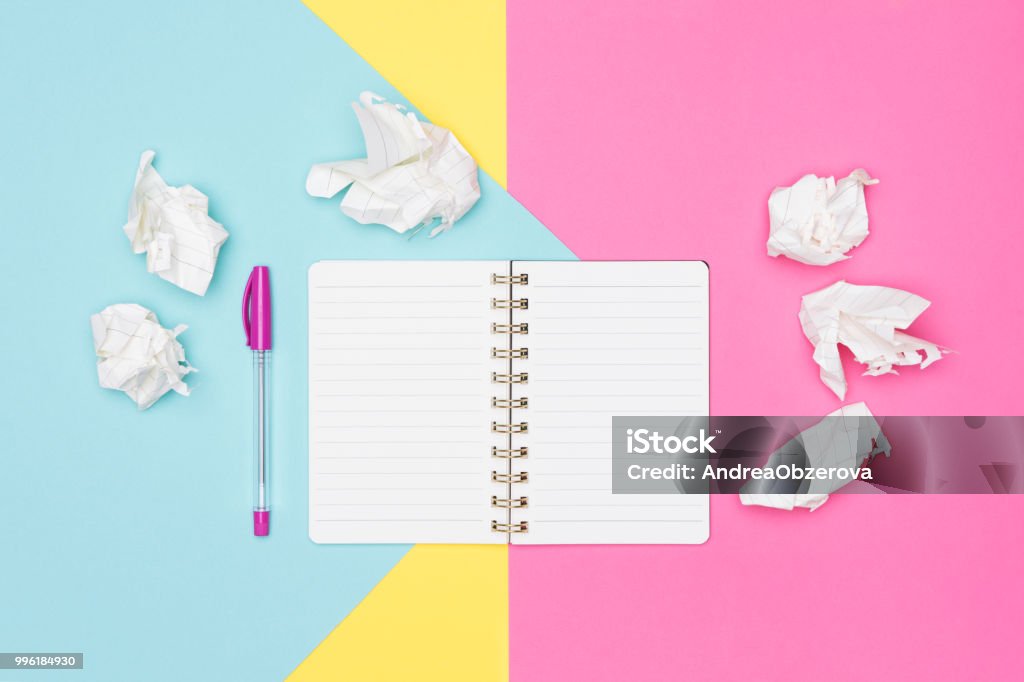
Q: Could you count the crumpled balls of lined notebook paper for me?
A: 6